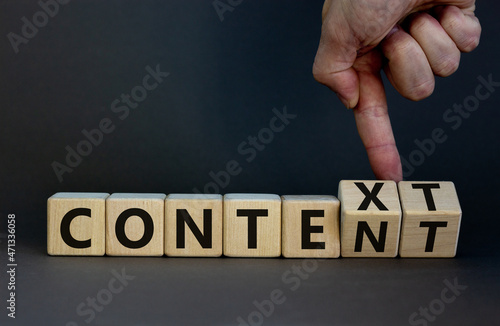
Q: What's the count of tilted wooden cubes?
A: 2